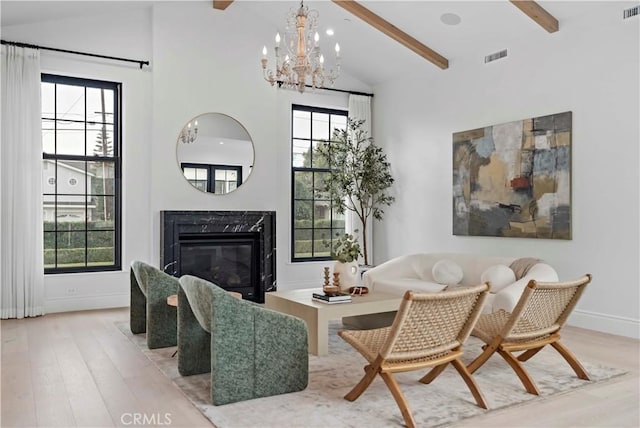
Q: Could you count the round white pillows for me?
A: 2